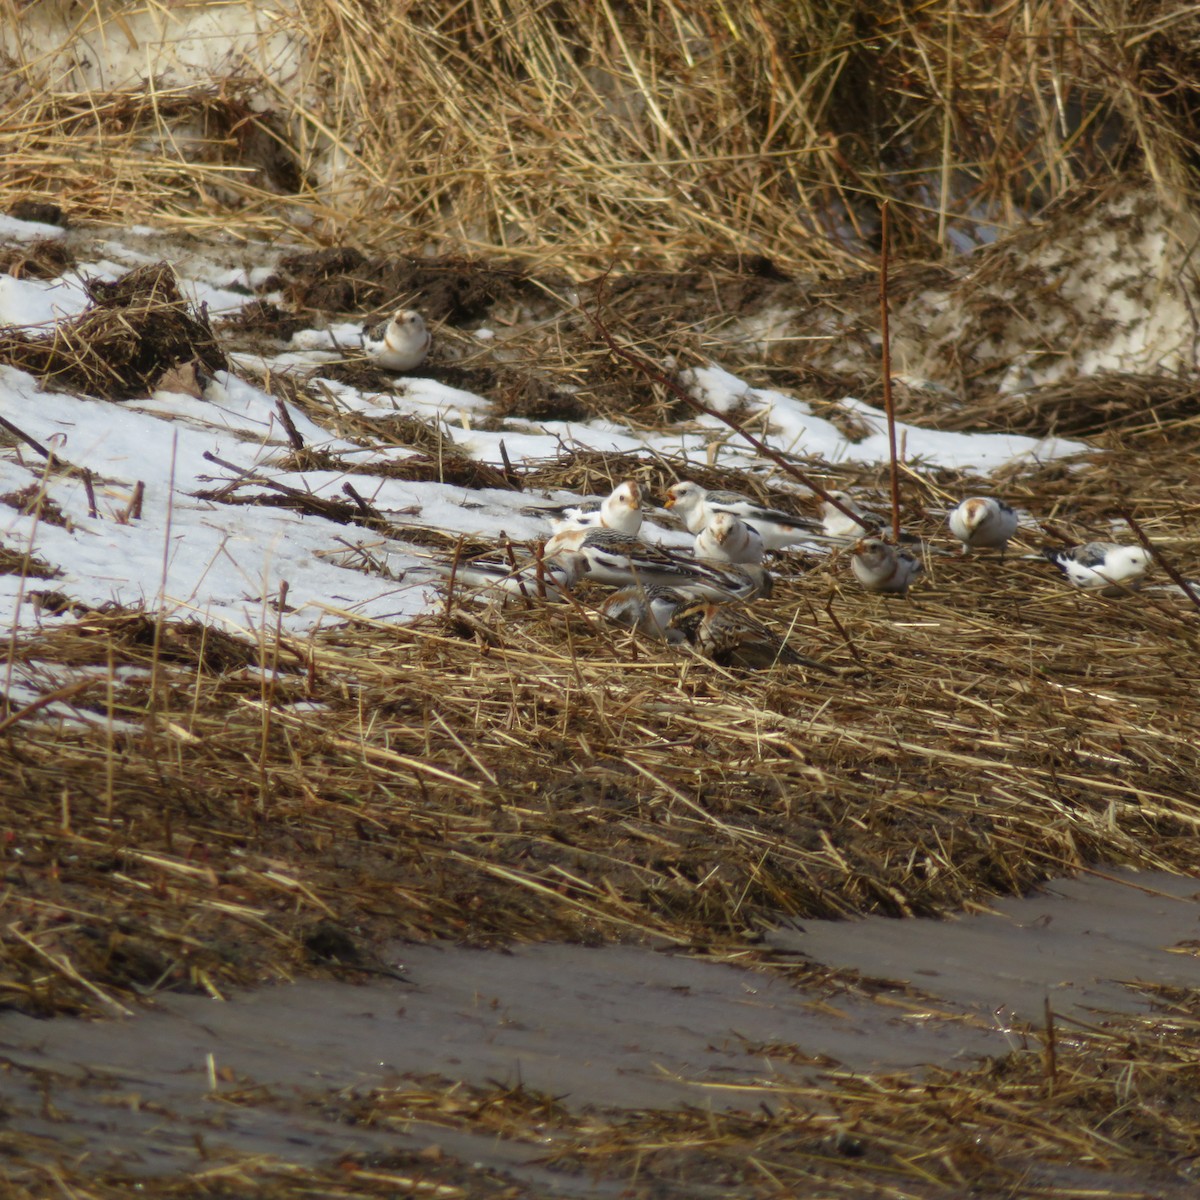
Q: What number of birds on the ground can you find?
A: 13